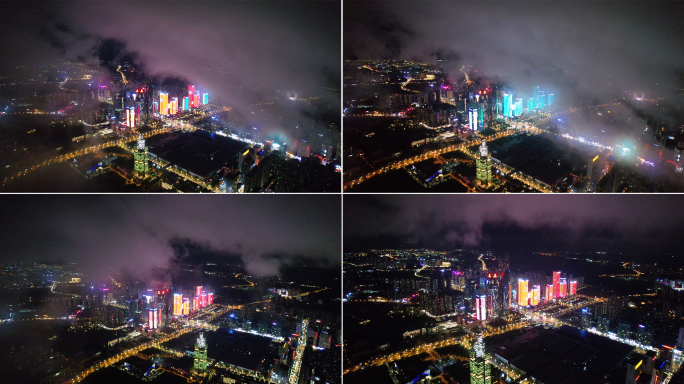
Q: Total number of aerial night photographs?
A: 4